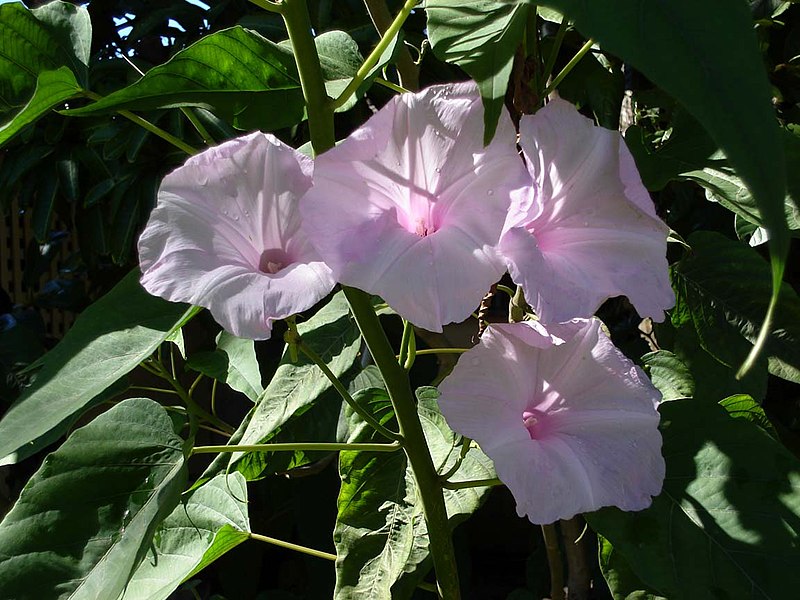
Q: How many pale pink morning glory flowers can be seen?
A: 4